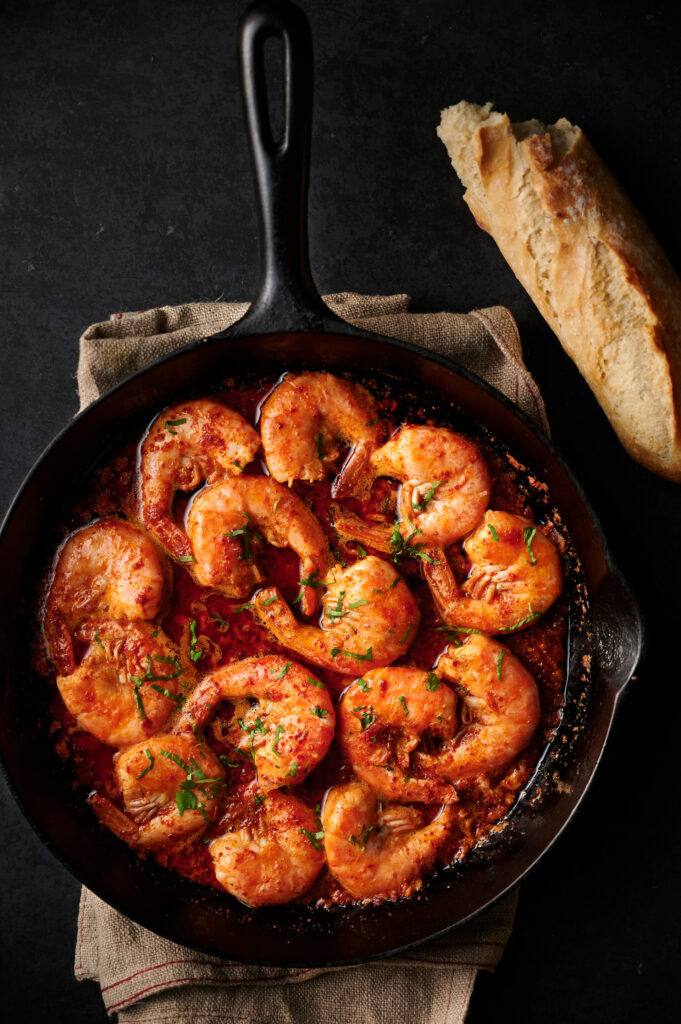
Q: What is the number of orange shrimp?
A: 14